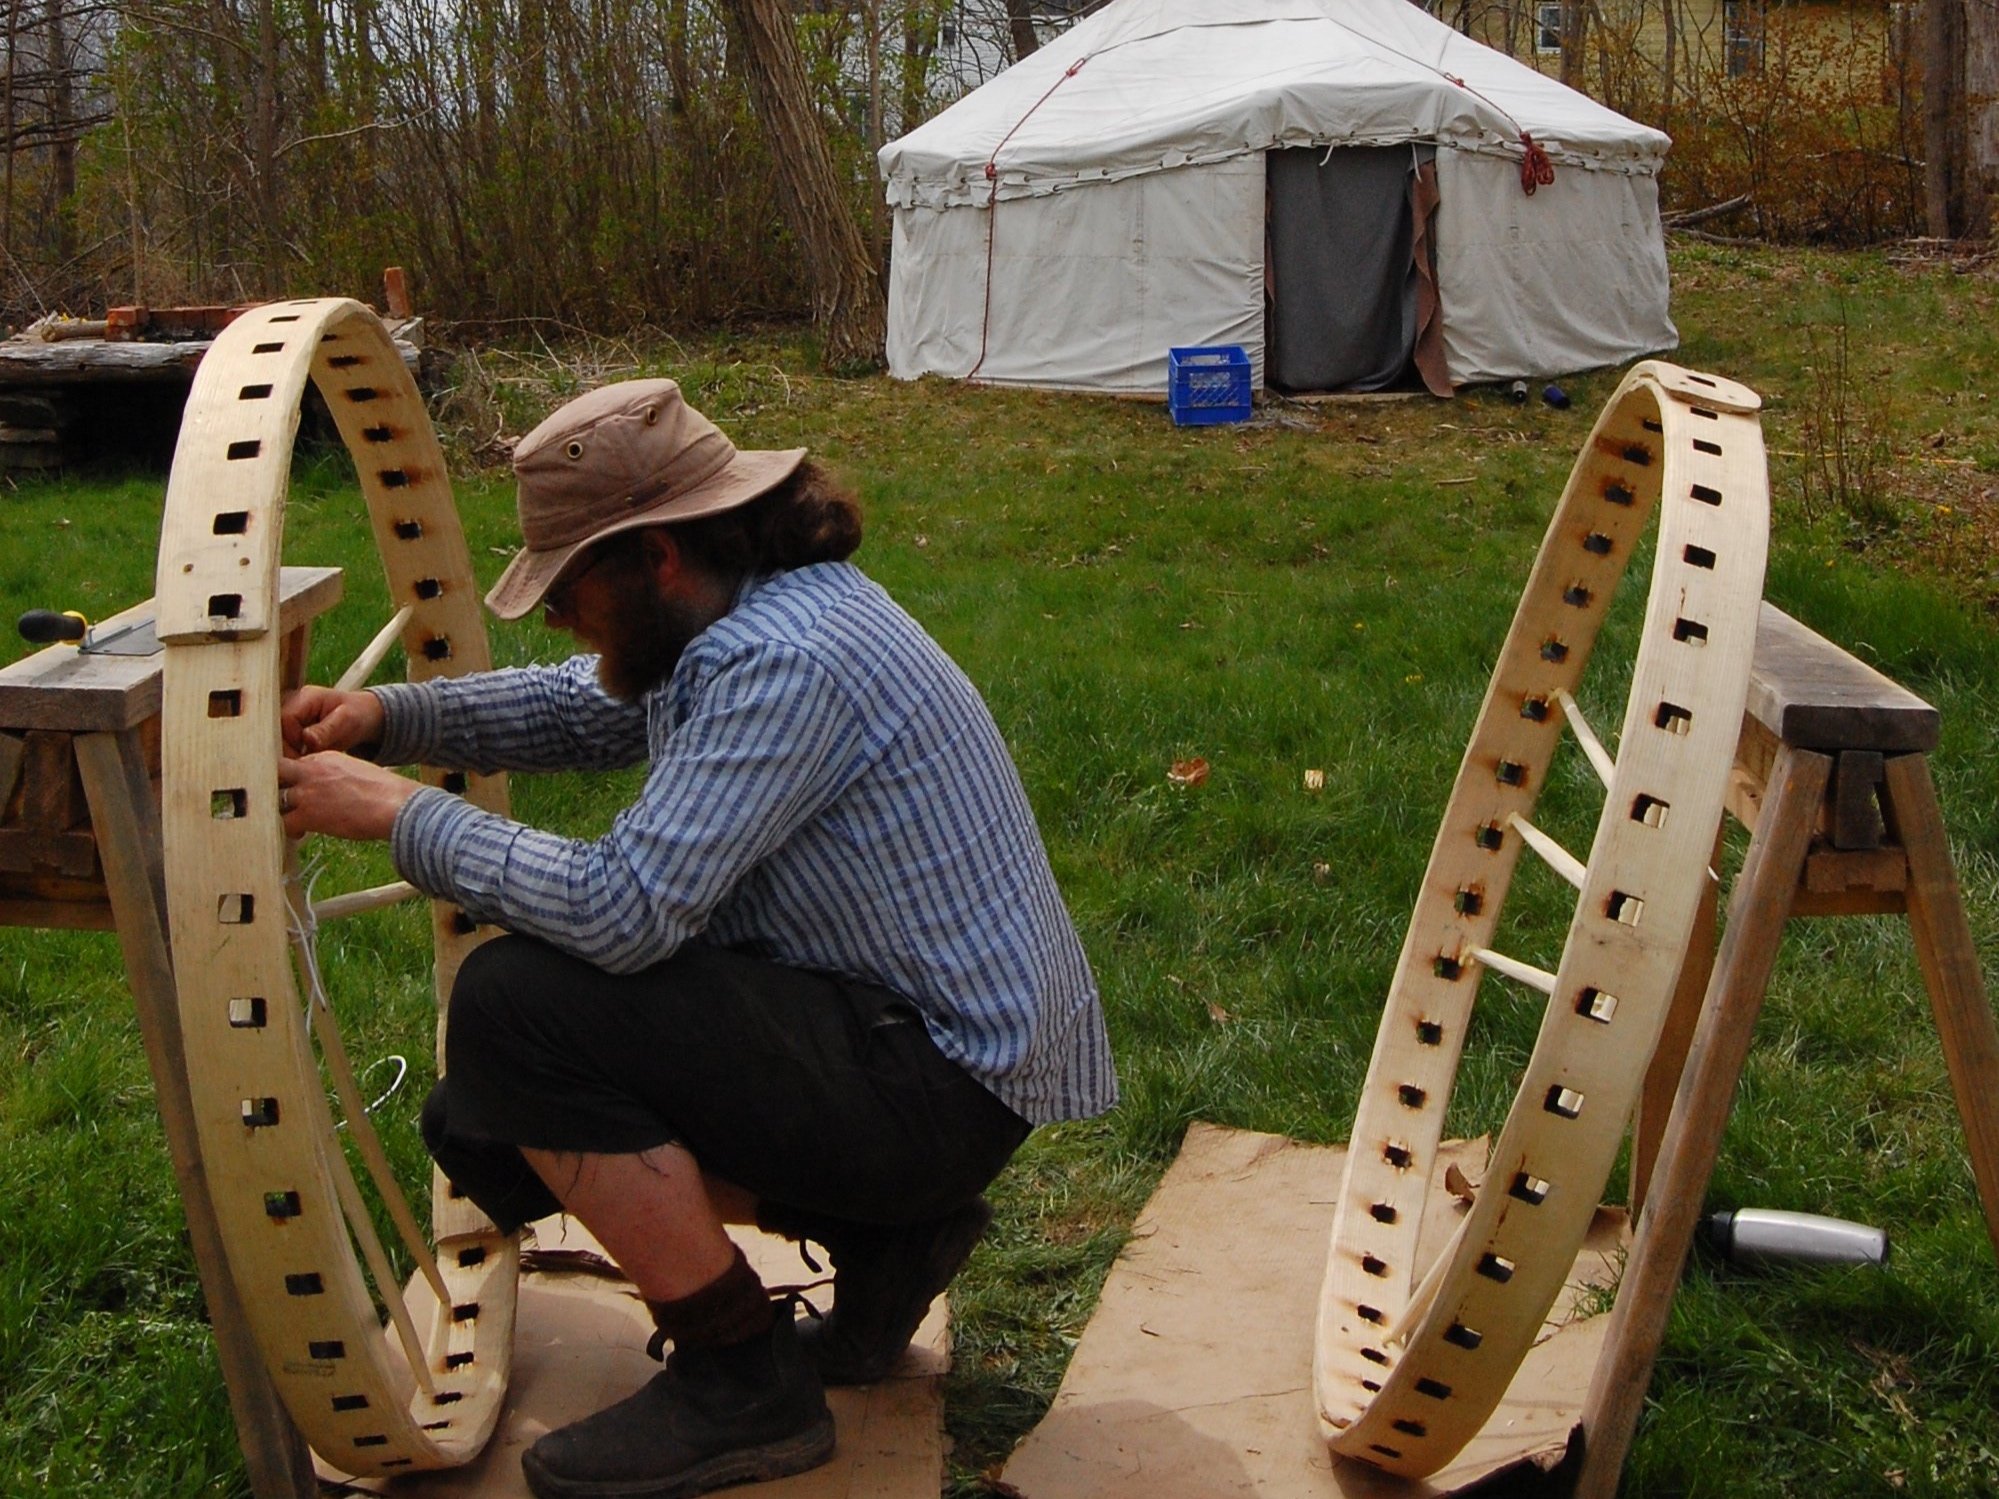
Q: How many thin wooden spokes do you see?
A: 8